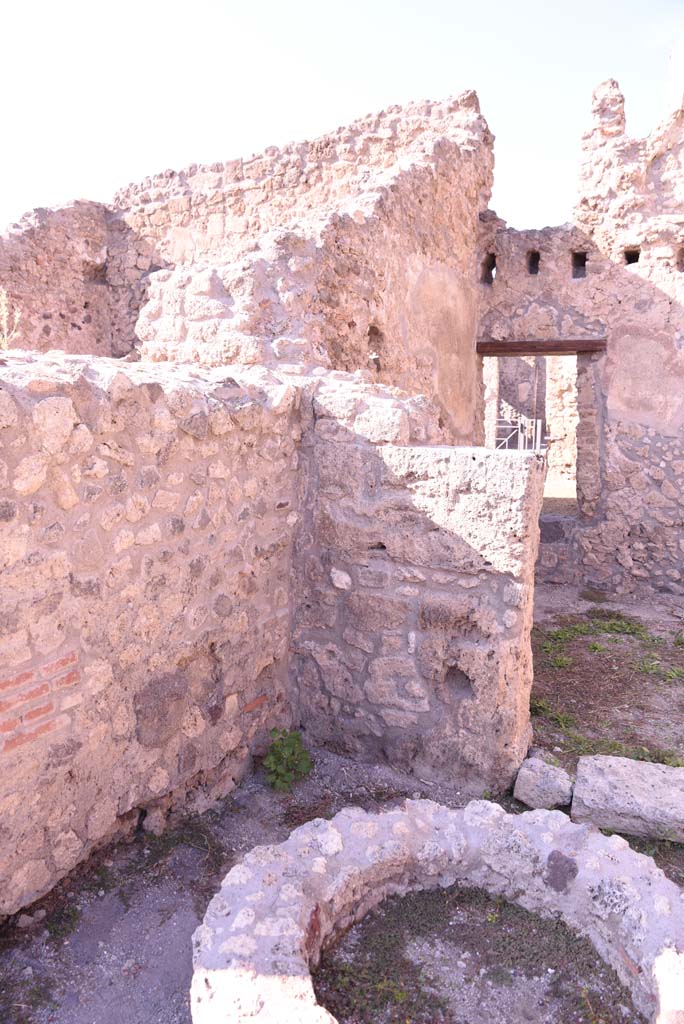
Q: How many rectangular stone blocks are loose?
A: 2